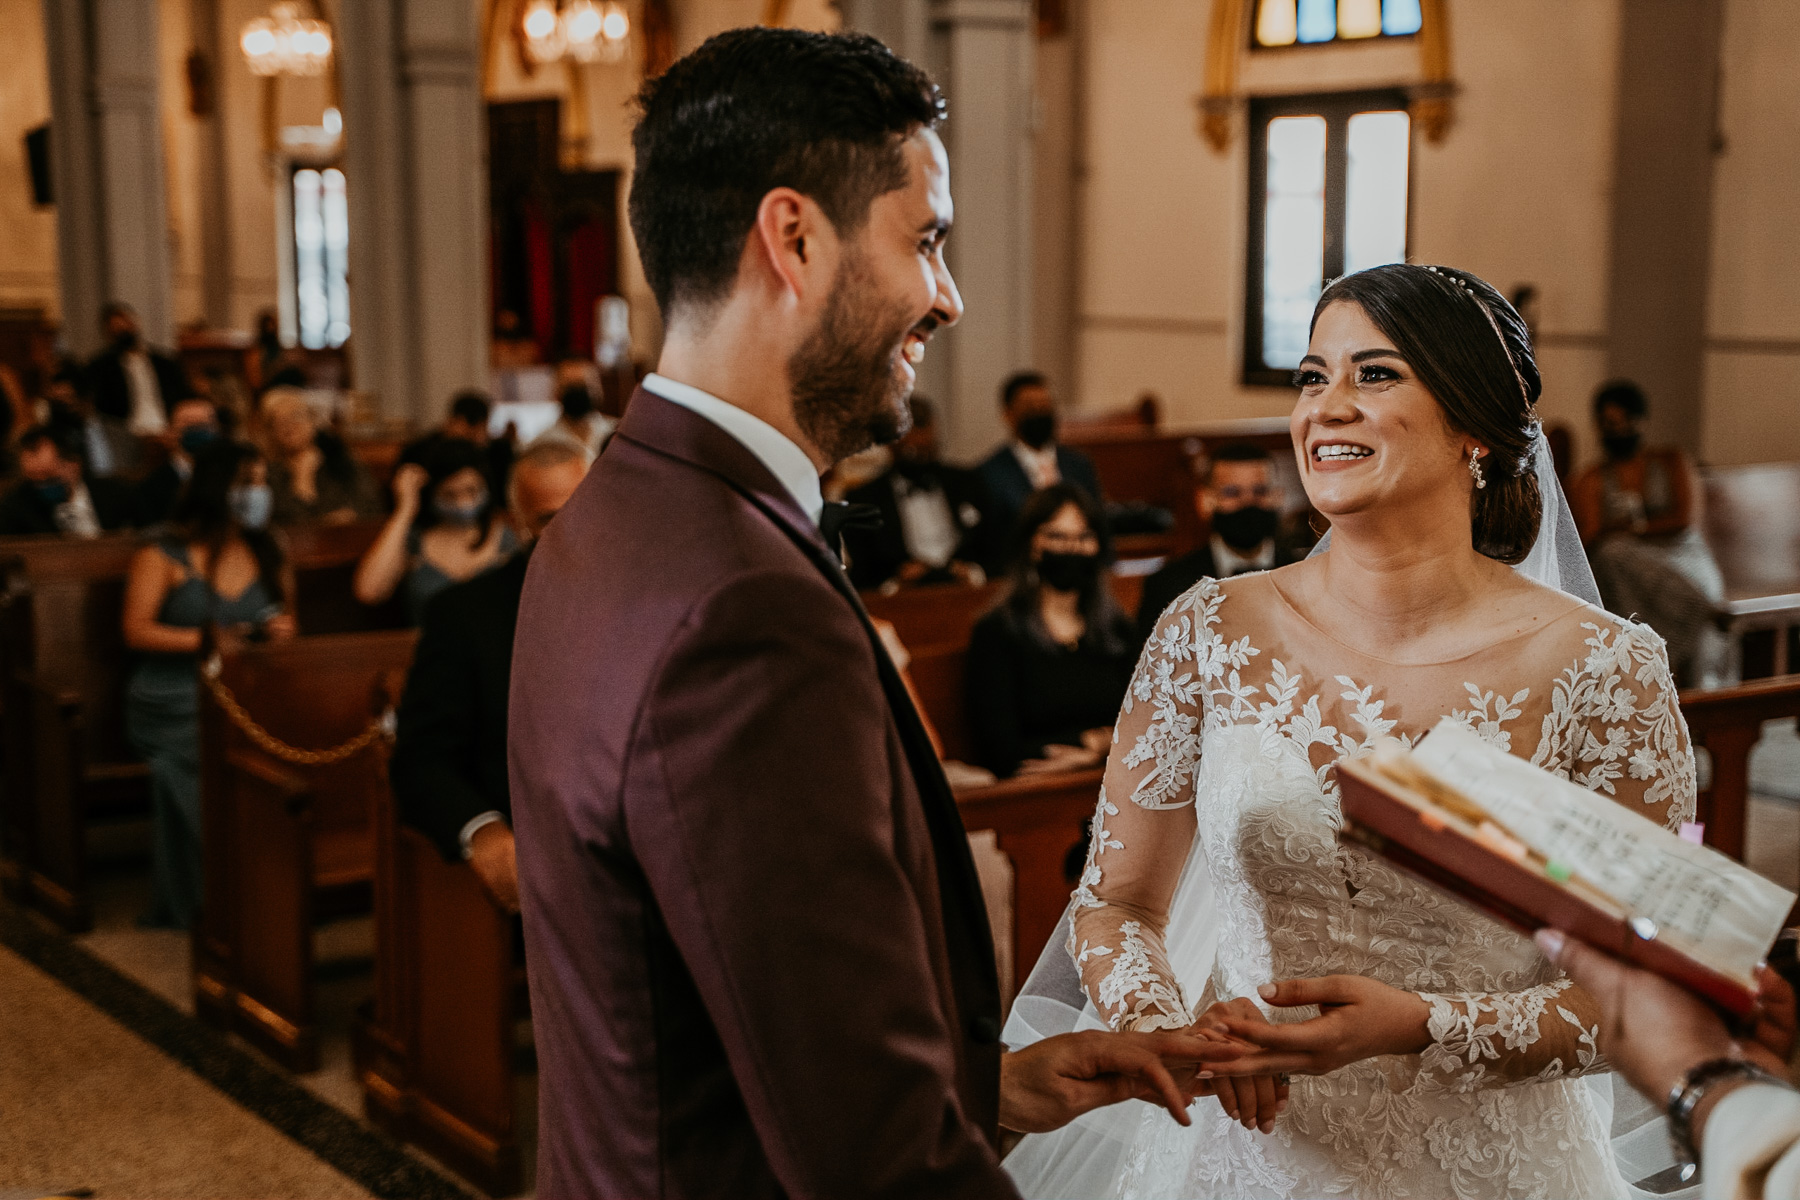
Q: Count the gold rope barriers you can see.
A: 1